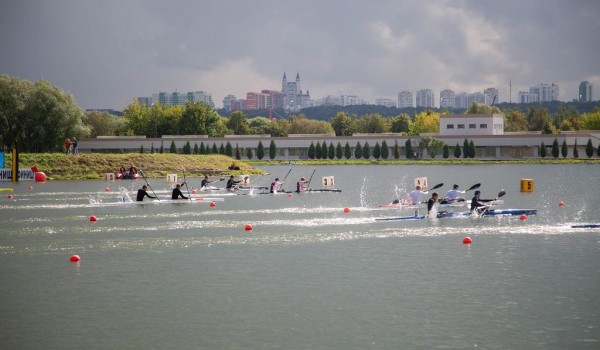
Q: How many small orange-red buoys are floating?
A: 13